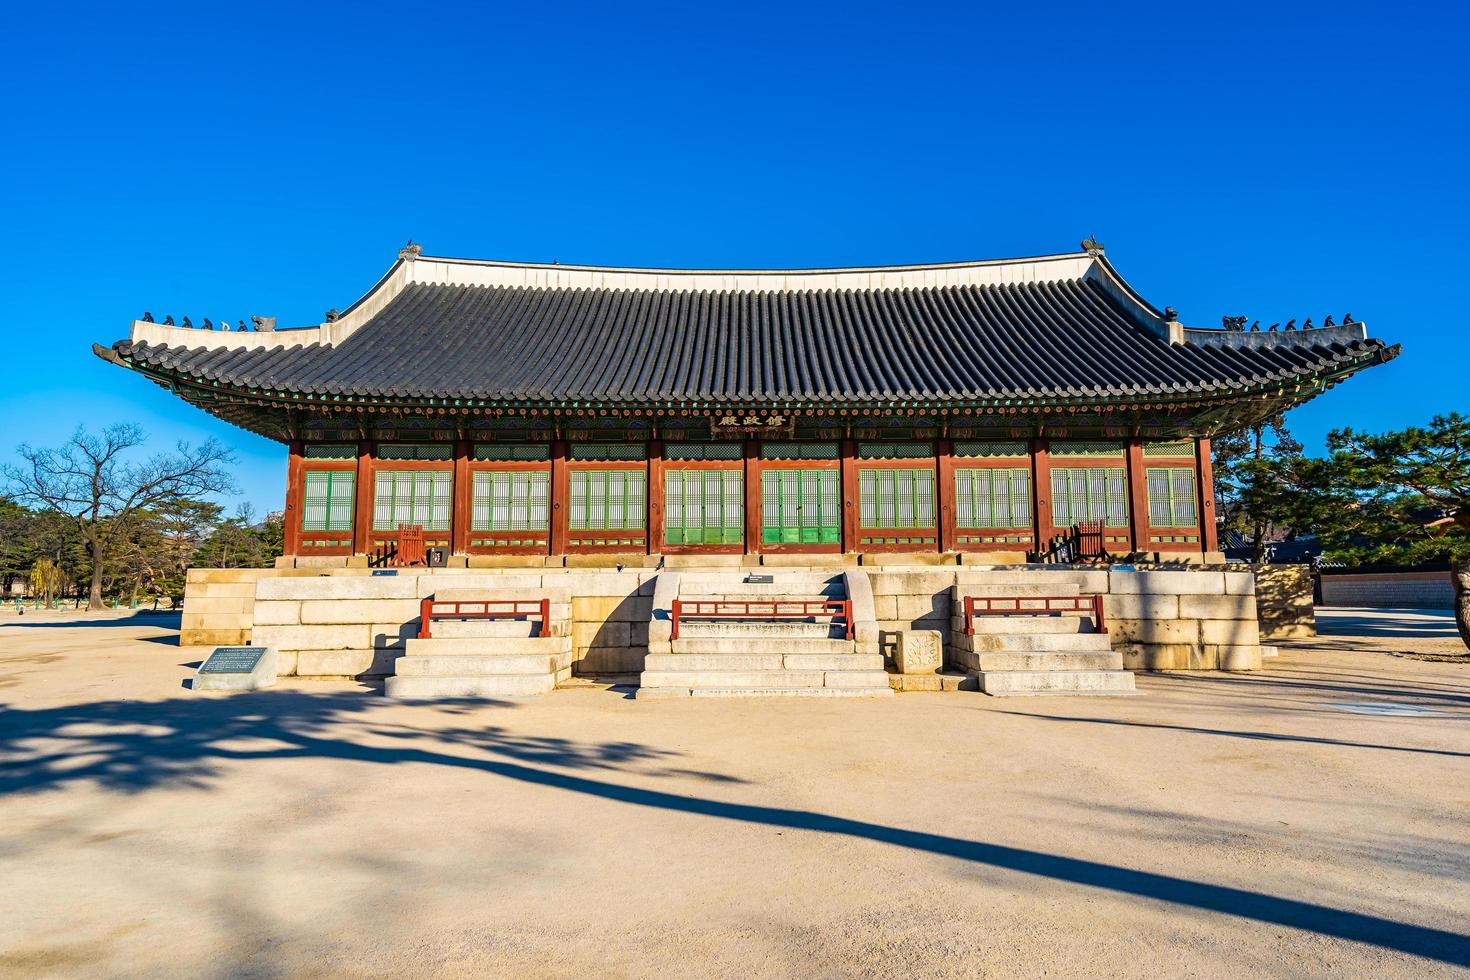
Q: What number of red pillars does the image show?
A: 11